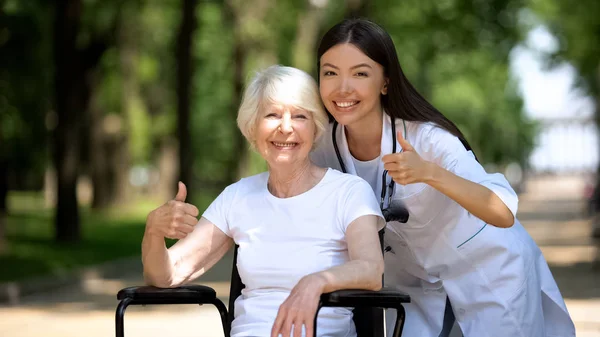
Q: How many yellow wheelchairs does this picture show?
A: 0